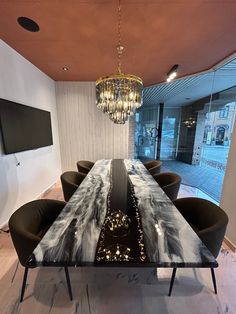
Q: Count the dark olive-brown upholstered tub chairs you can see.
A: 6